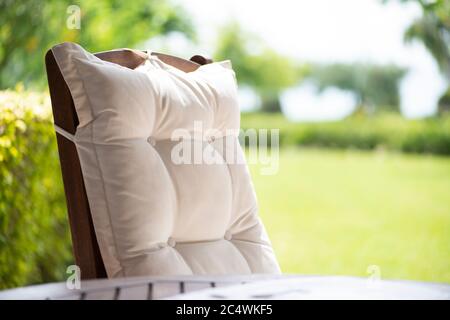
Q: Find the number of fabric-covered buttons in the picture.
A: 4